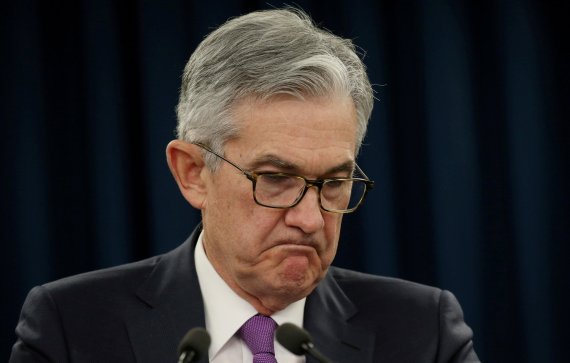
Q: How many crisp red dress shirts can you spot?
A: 0